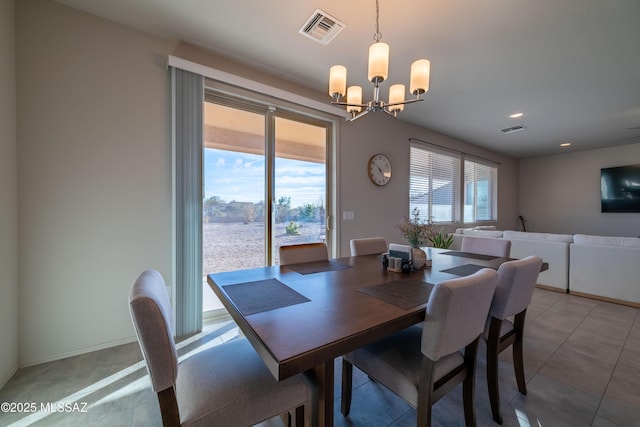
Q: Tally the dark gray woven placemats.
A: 5